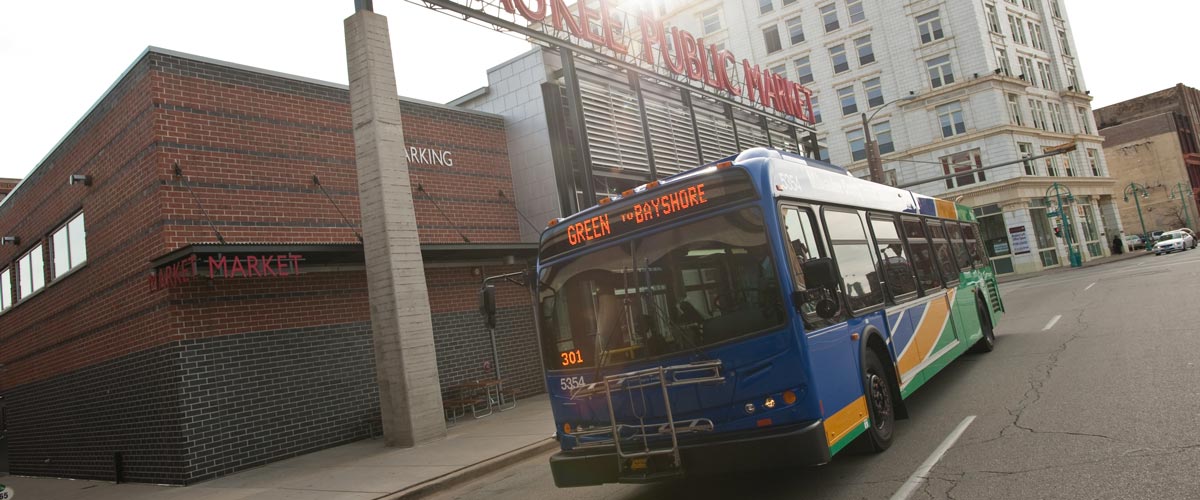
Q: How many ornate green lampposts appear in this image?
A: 3